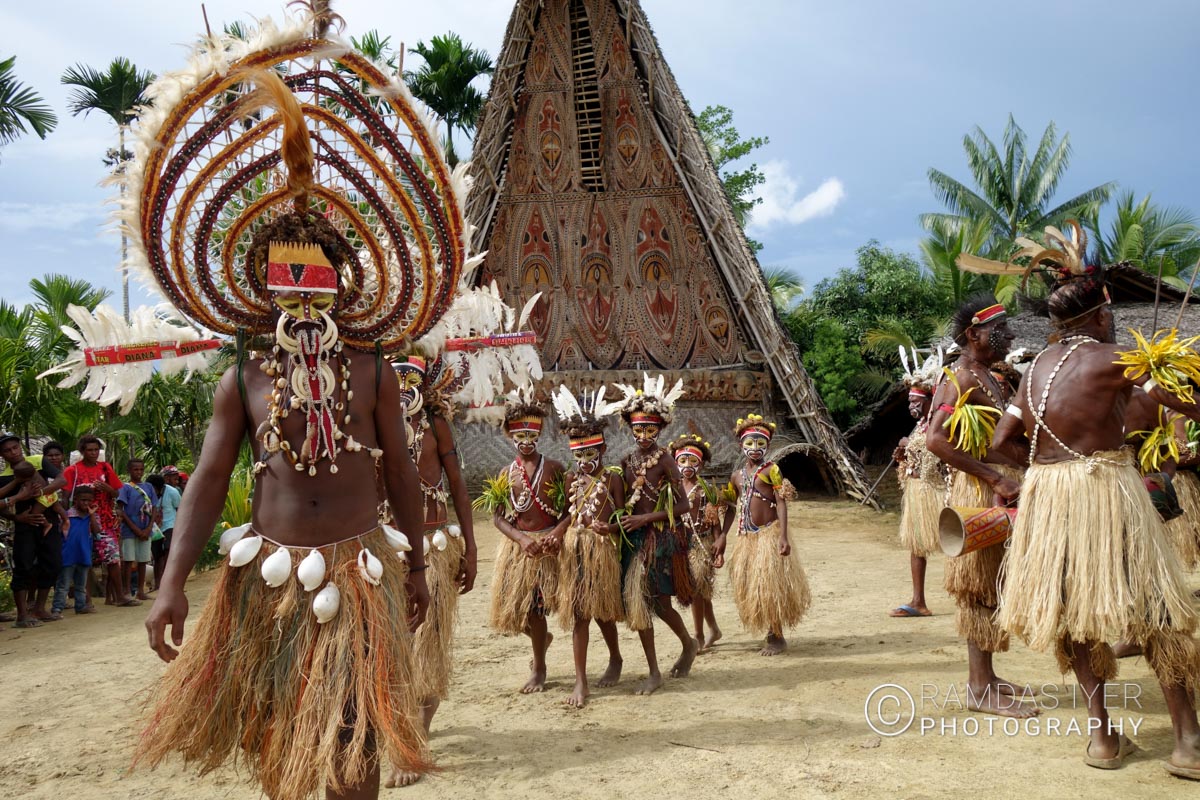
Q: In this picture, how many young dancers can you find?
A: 5